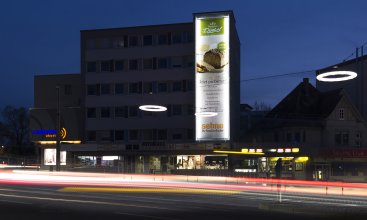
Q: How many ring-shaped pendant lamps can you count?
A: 3